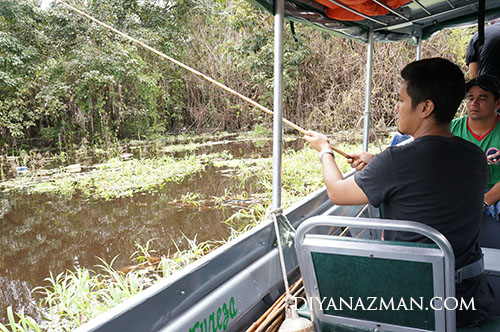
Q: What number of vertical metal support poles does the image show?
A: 3